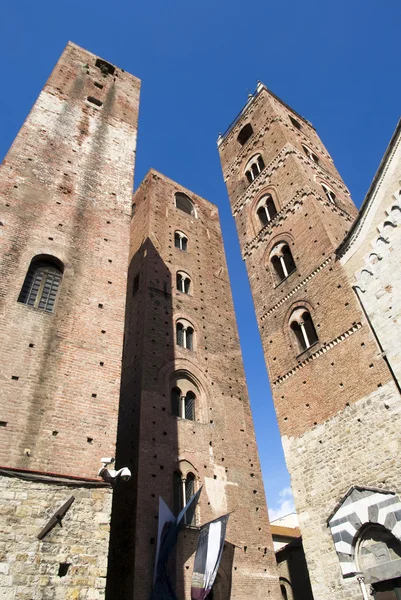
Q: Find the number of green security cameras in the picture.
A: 0